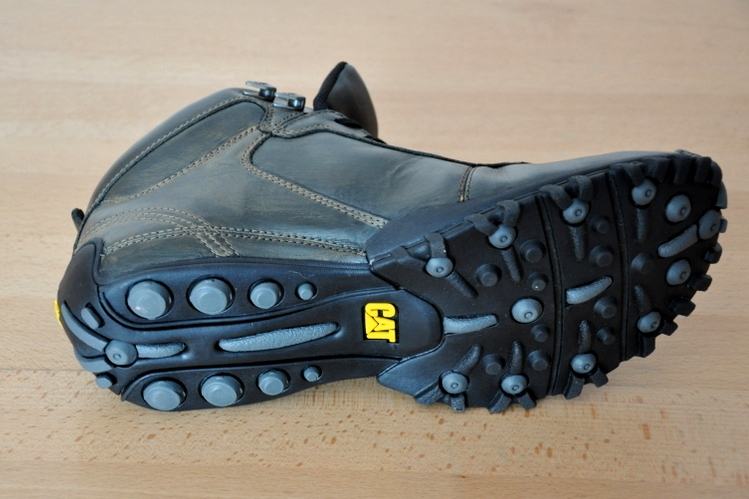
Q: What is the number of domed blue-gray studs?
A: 13